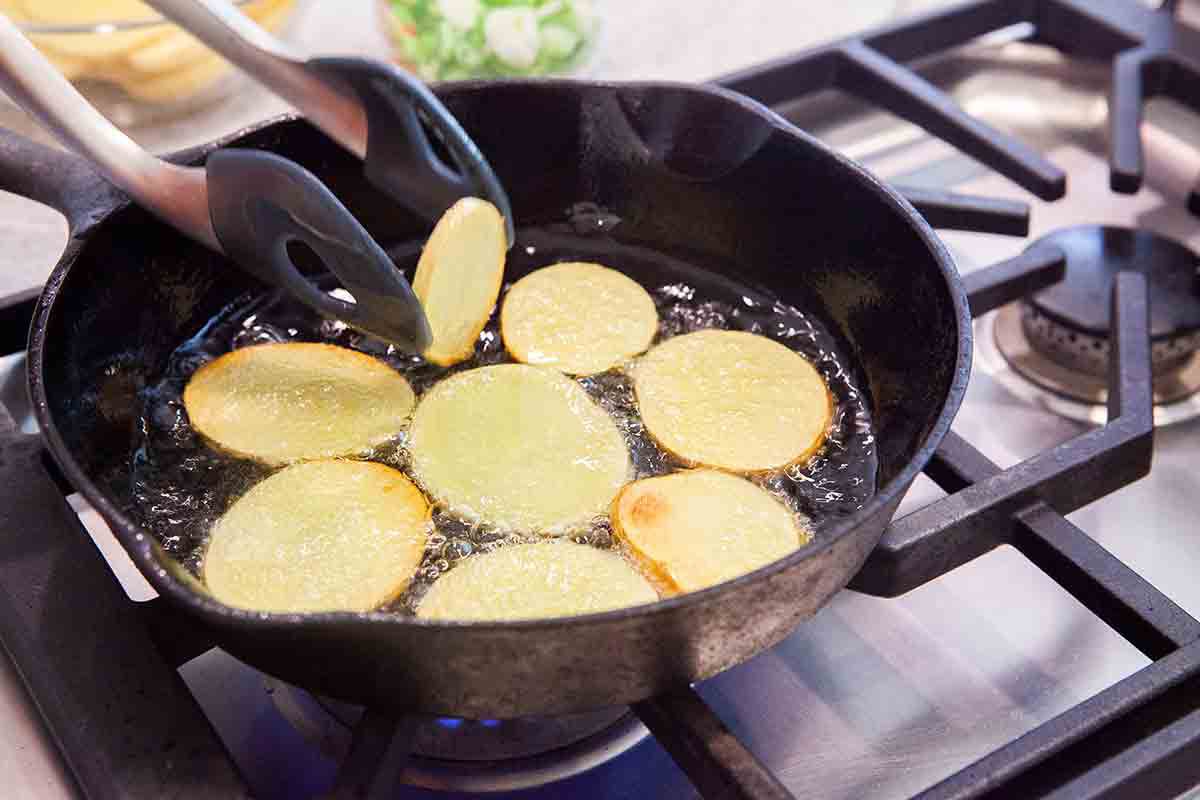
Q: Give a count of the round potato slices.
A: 8